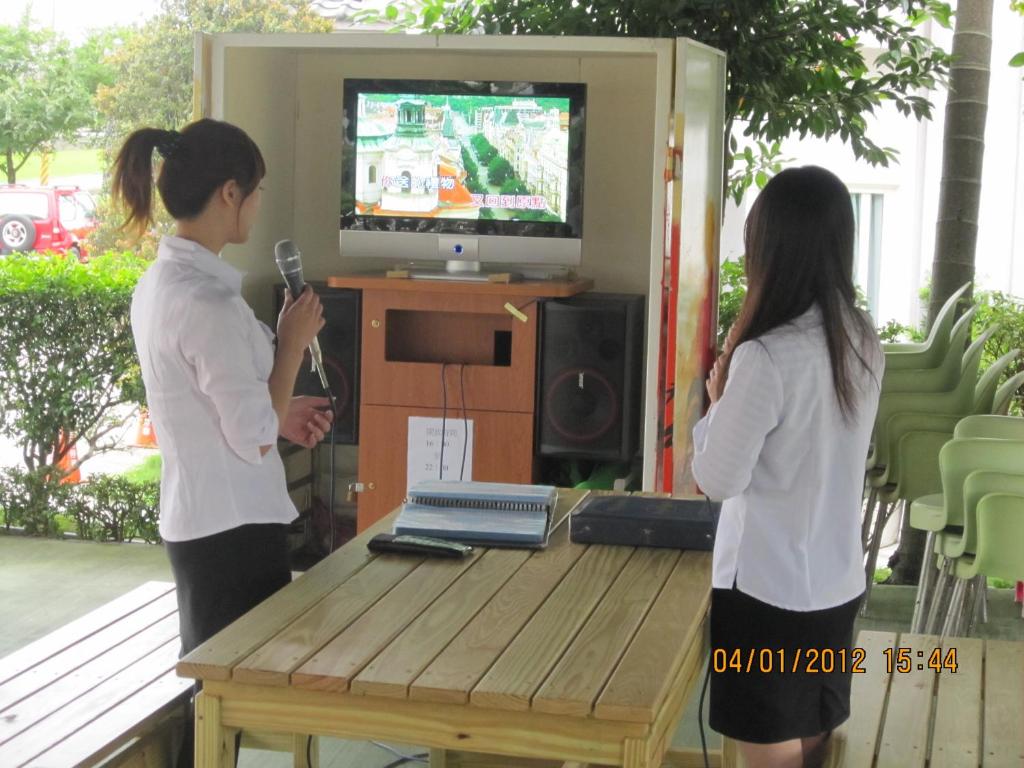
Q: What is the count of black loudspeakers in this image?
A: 2